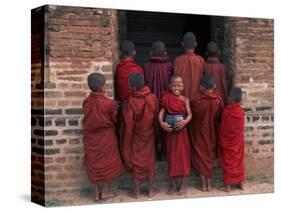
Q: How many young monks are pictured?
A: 9